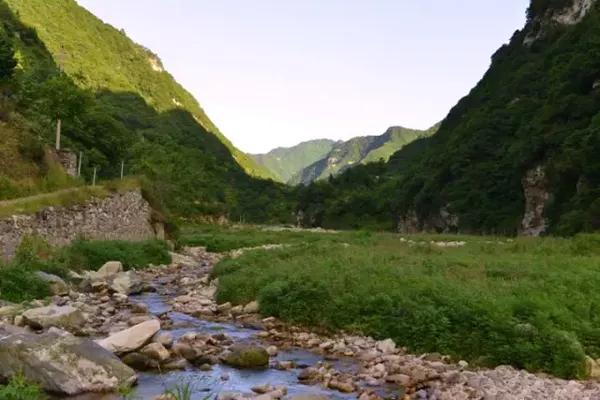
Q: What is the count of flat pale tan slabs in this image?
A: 1